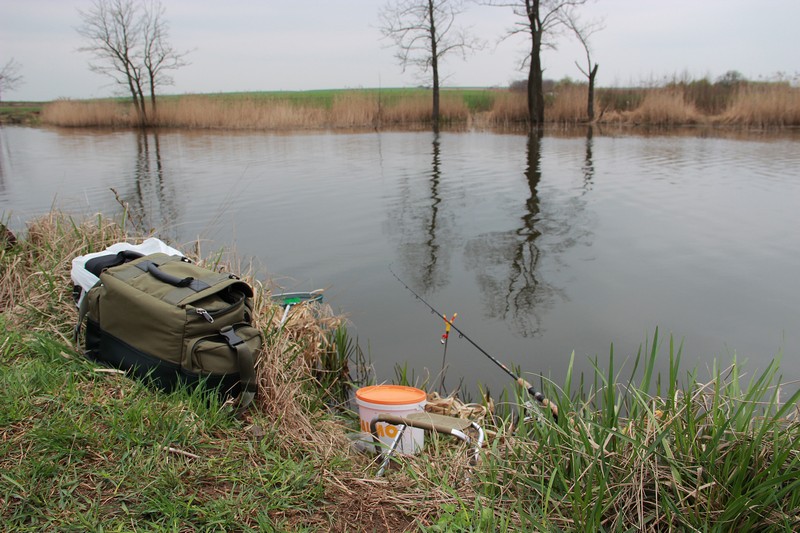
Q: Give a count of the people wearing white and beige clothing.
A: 0